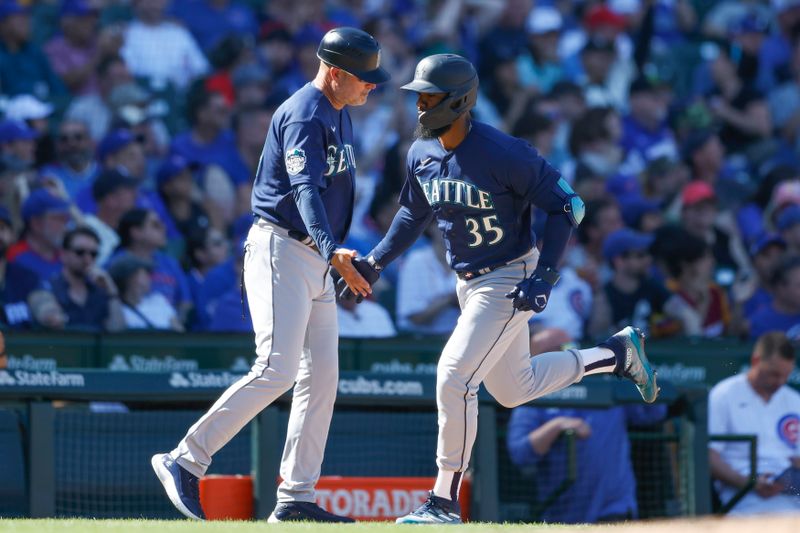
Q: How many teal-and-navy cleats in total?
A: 2